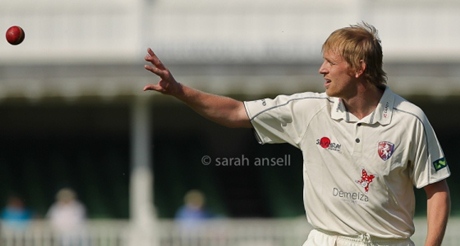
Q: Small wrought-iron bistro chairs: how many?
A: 0